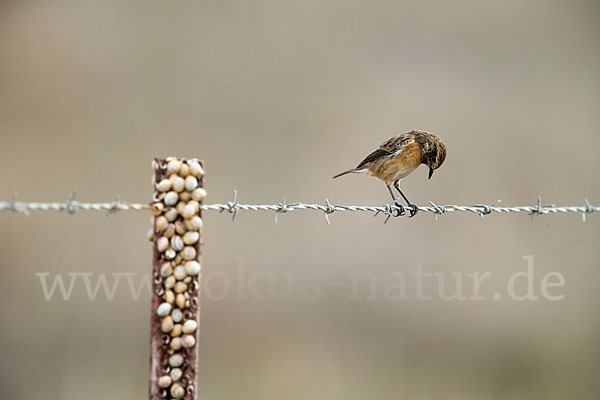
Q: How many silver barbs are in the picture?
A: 11